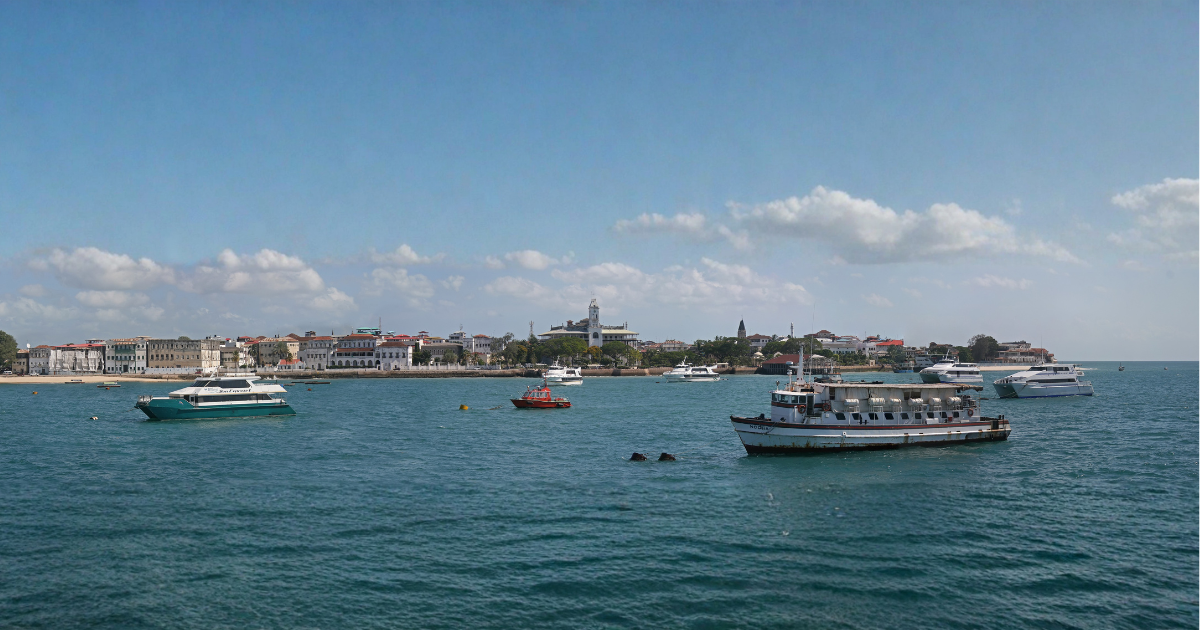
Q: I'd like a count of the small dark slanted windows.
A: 9